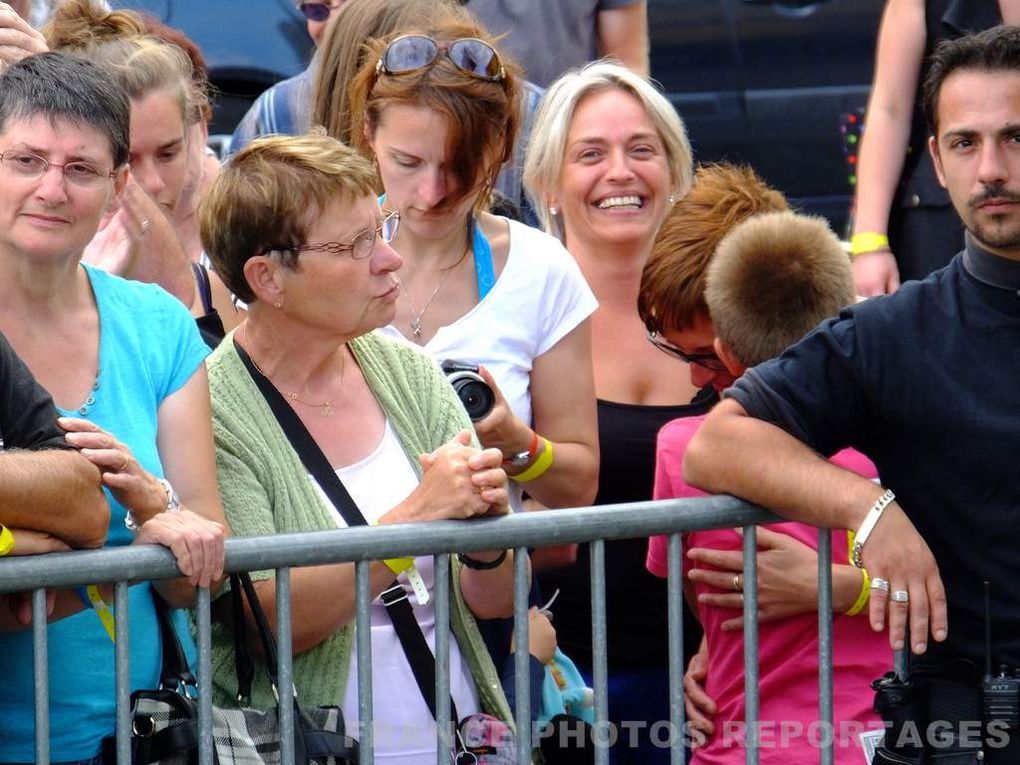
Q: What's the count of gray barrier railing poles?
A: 12